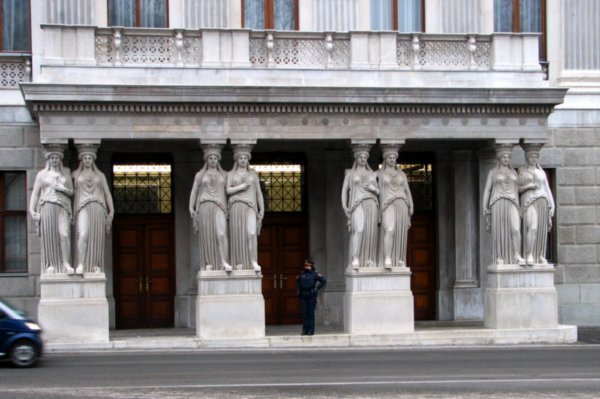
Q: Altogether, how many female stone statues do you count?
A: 8